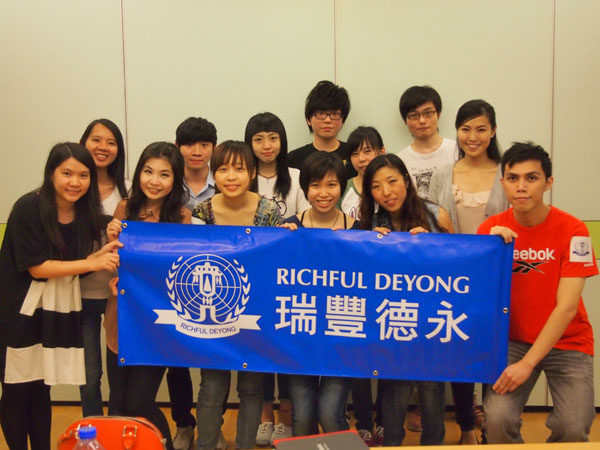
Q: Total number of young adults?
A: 13